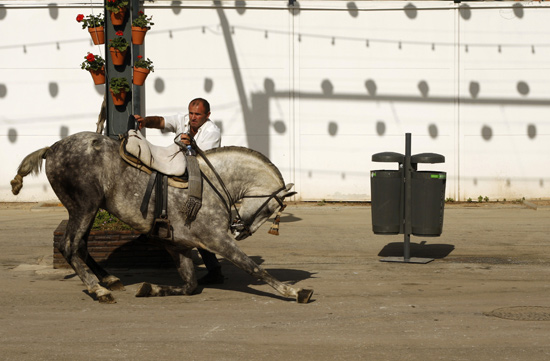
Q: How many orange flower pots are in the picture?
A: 7